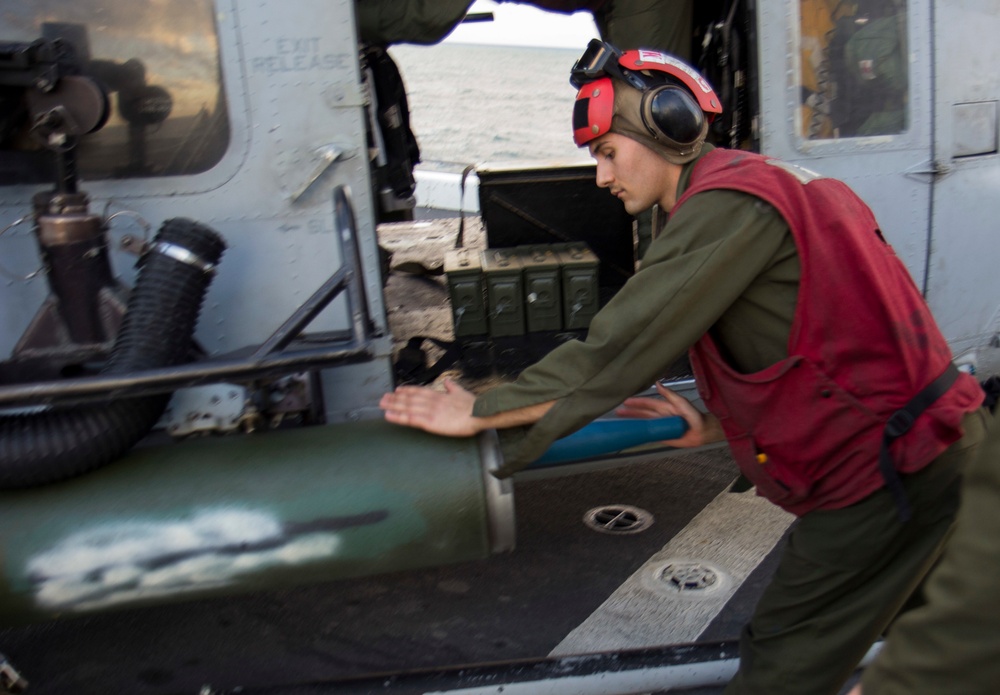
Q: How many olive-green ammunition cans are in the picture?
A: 4